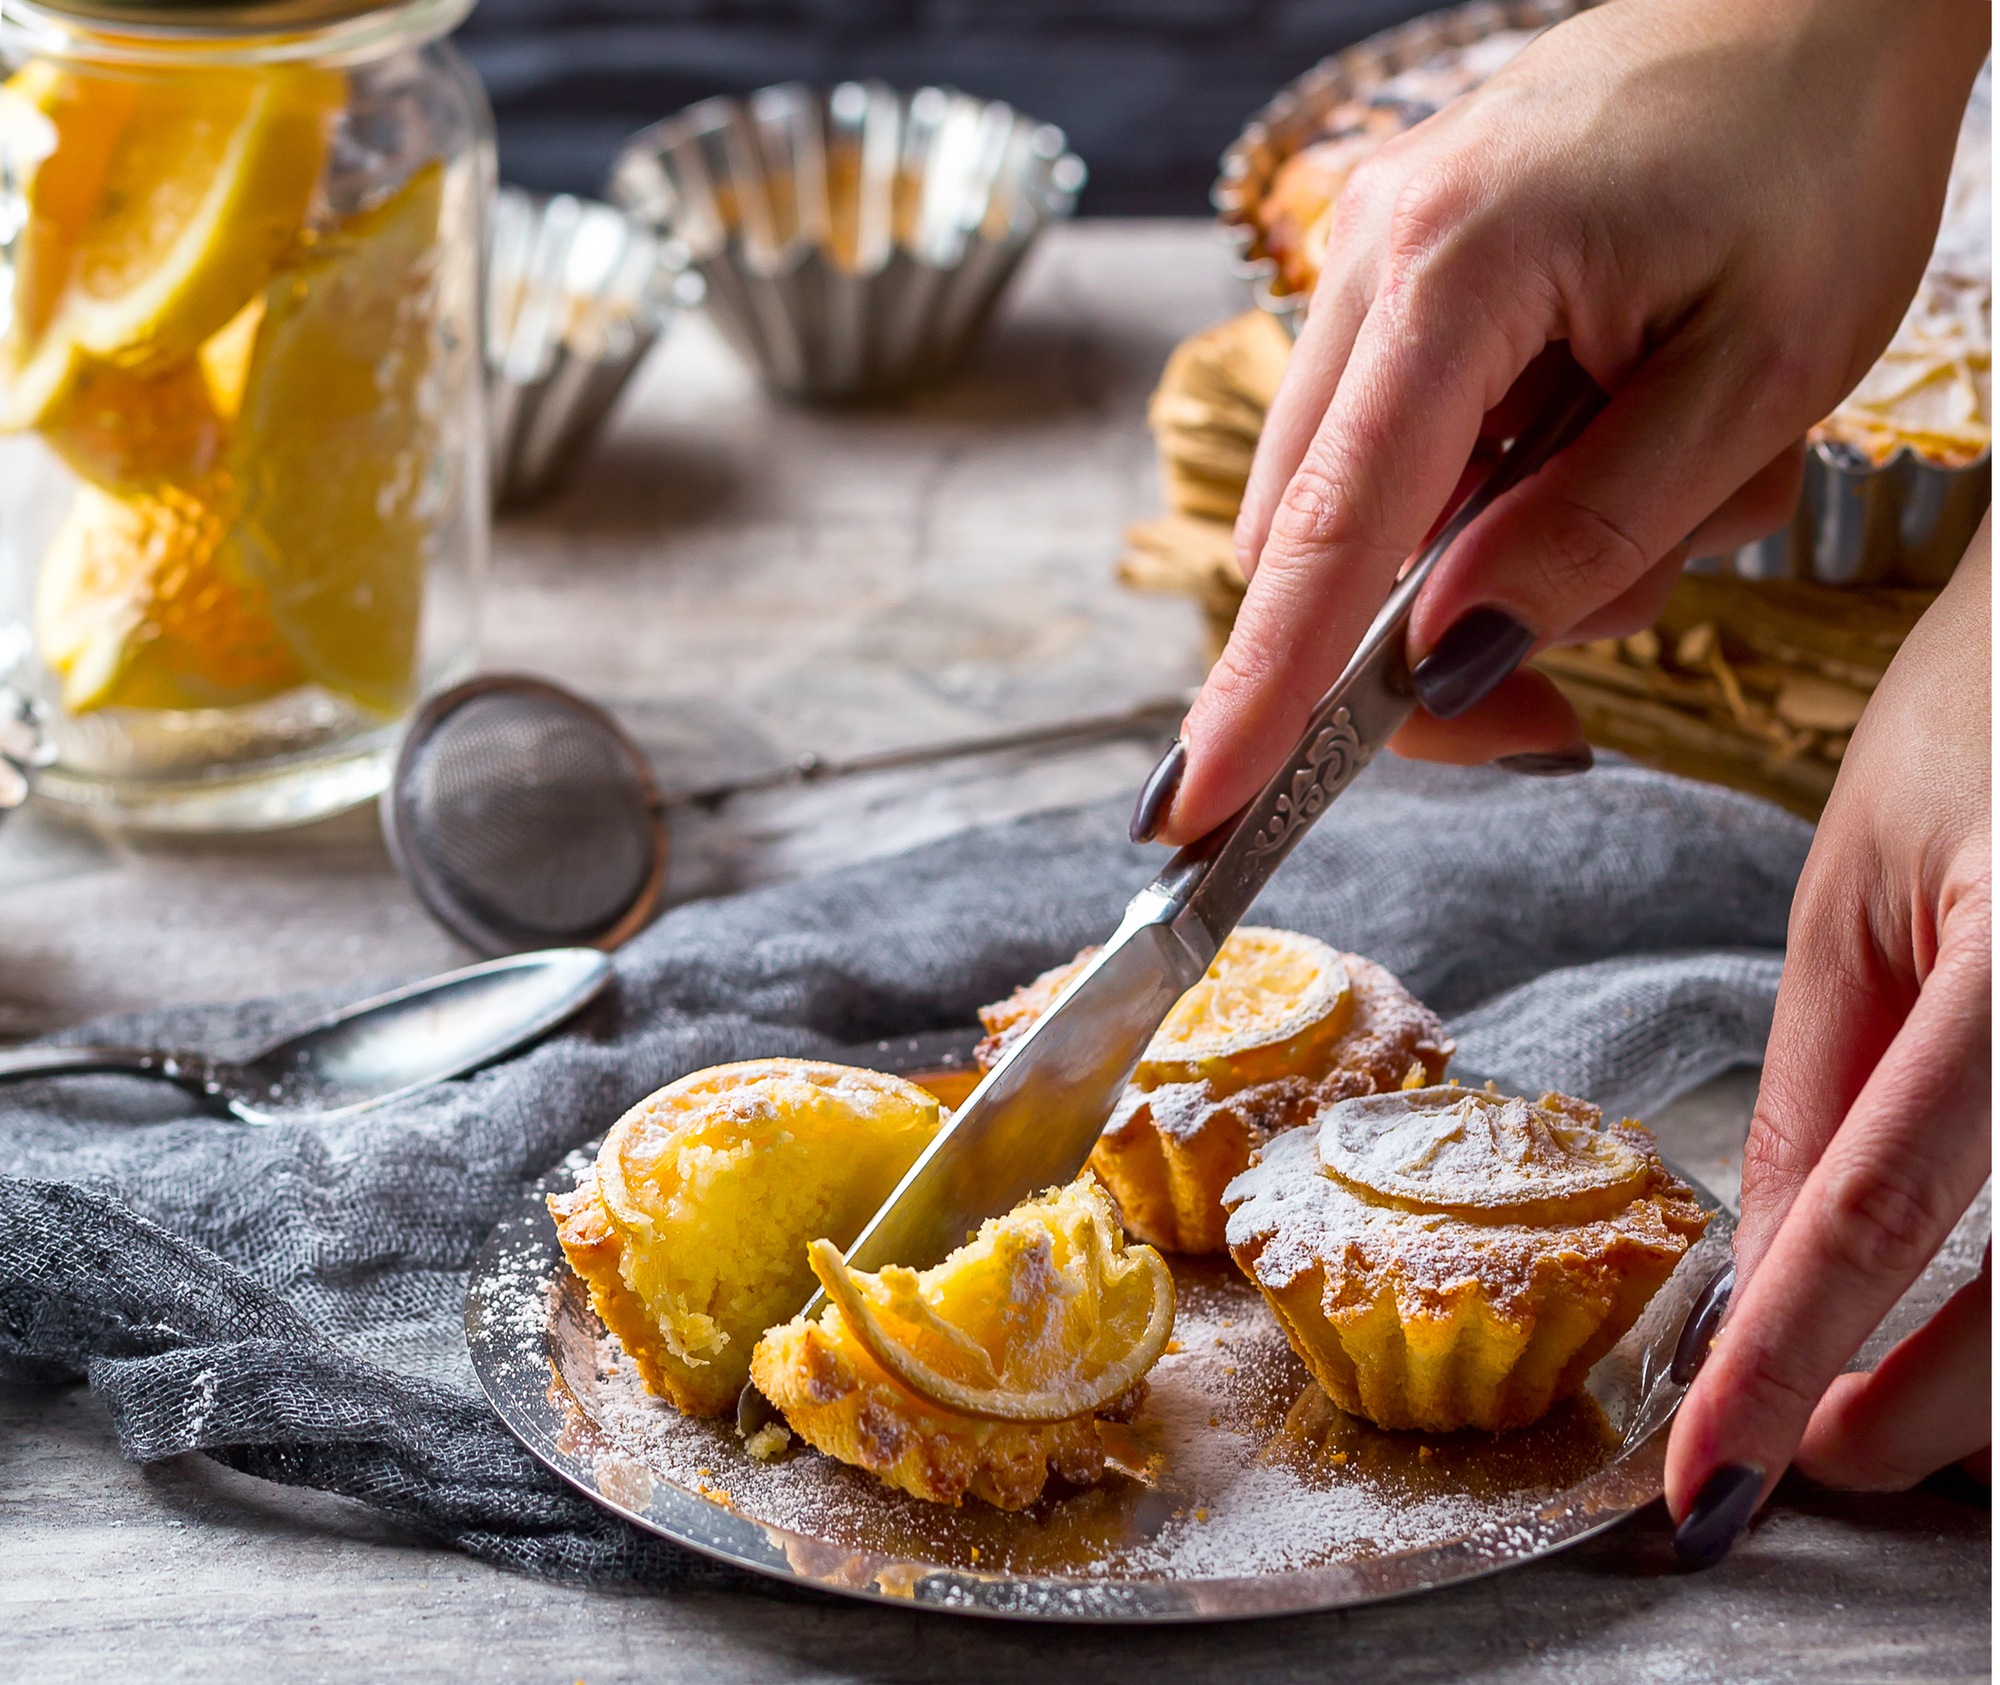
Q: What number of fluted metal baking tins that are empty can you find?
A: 2